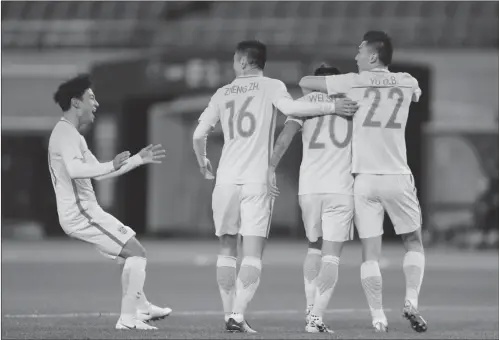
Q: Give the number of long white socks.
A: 8